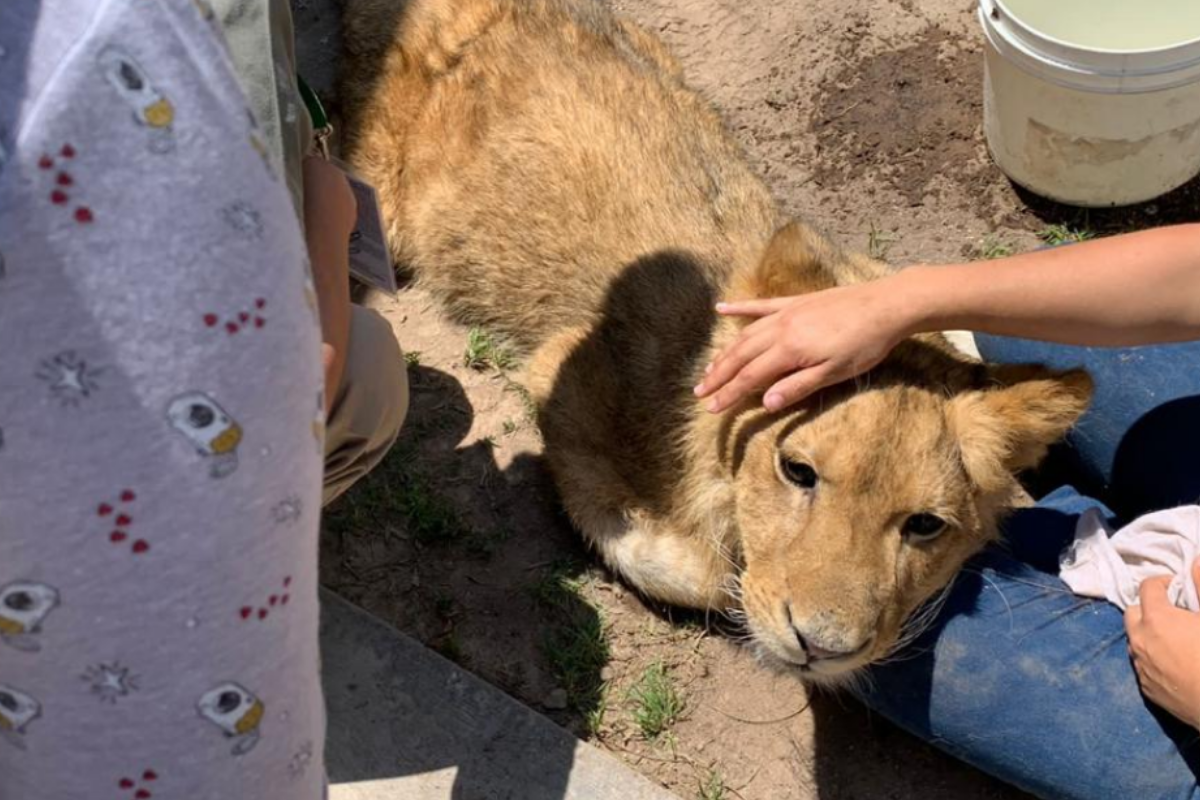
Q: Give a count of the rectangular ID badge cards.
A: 1